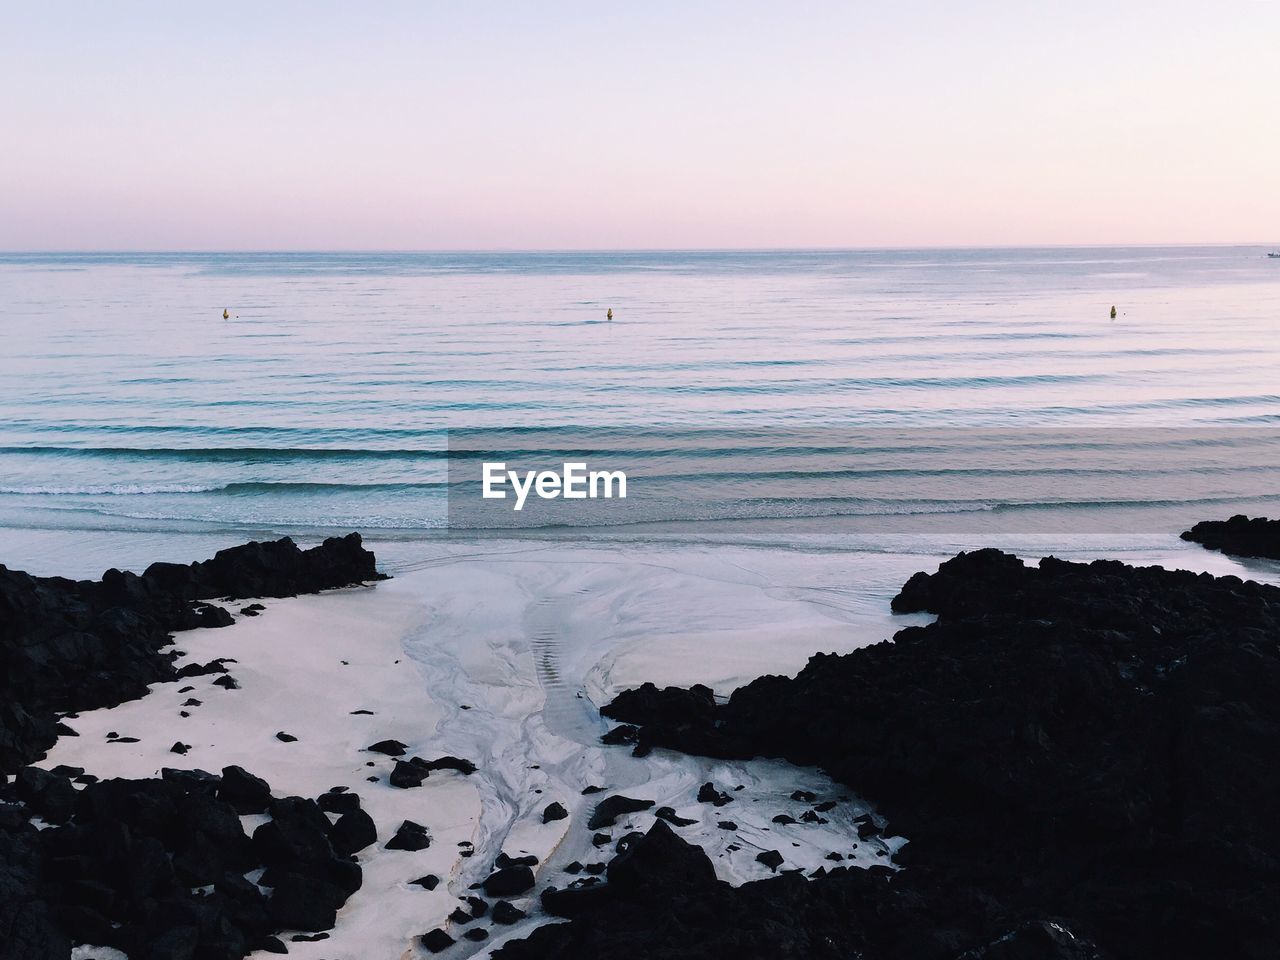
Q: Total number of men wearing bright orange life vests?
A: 0